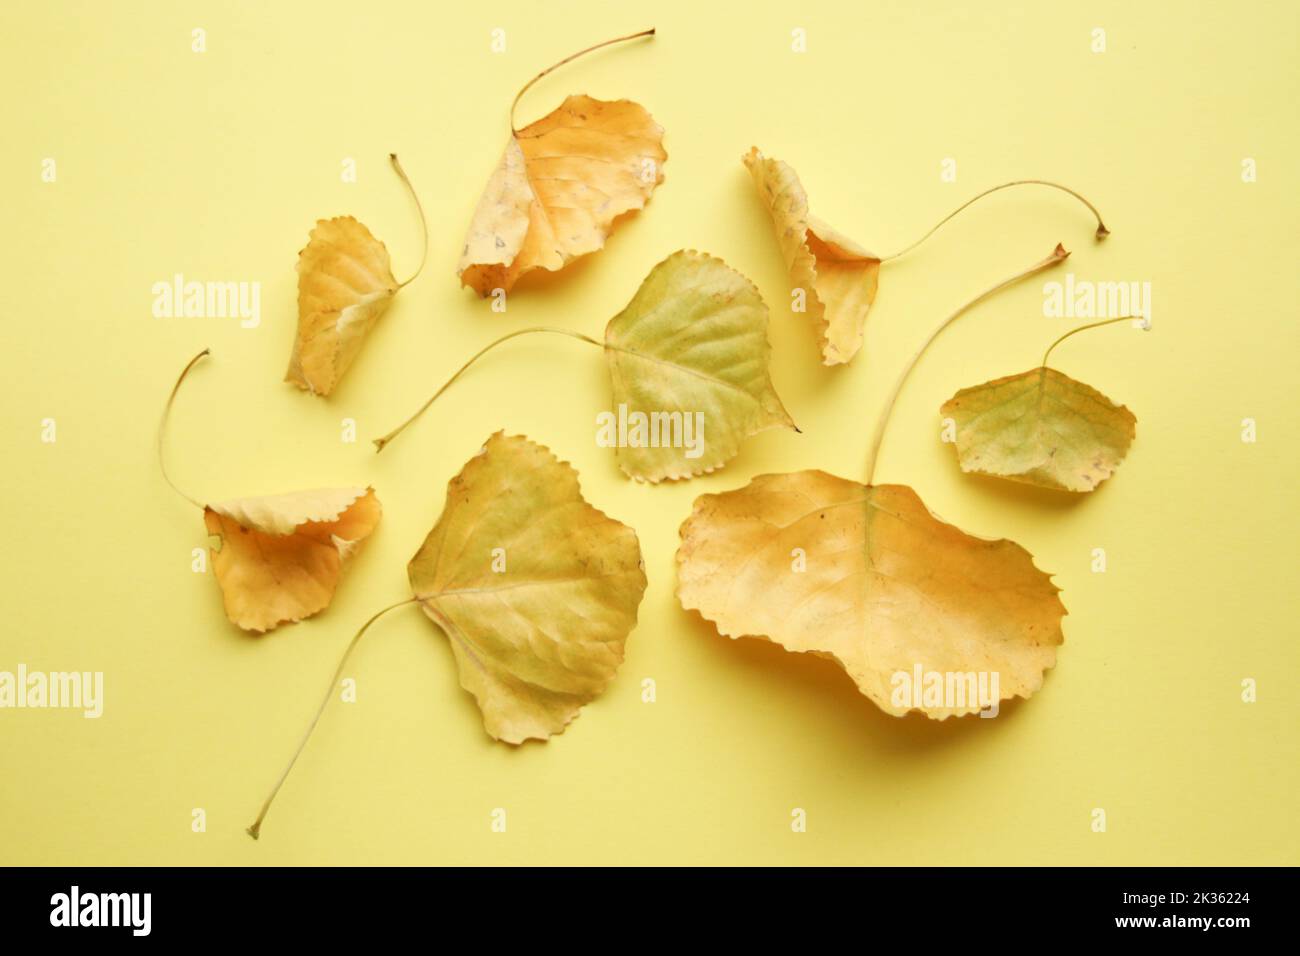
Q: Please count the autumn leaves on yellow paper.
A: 8